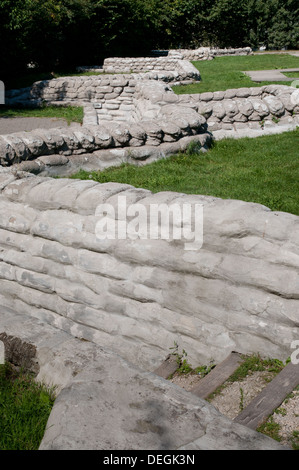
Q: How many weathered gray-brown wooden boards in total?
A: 3